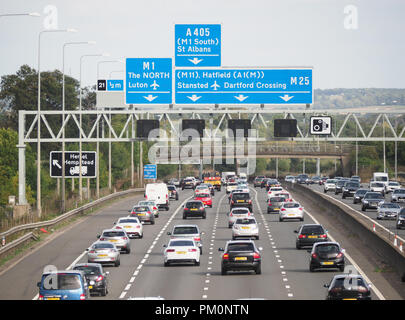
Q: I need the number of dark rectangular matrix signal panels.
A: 4